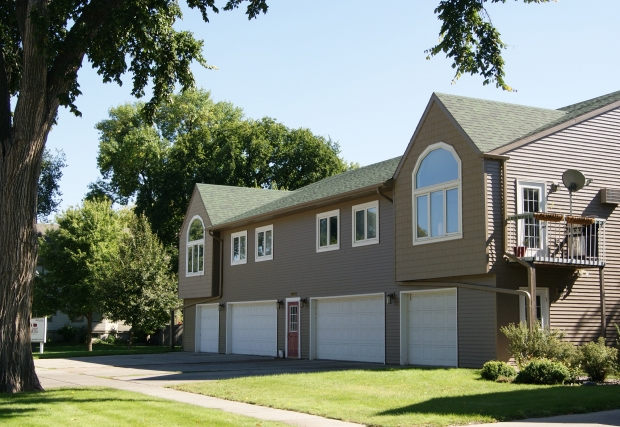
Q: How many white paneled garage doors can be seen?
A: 4